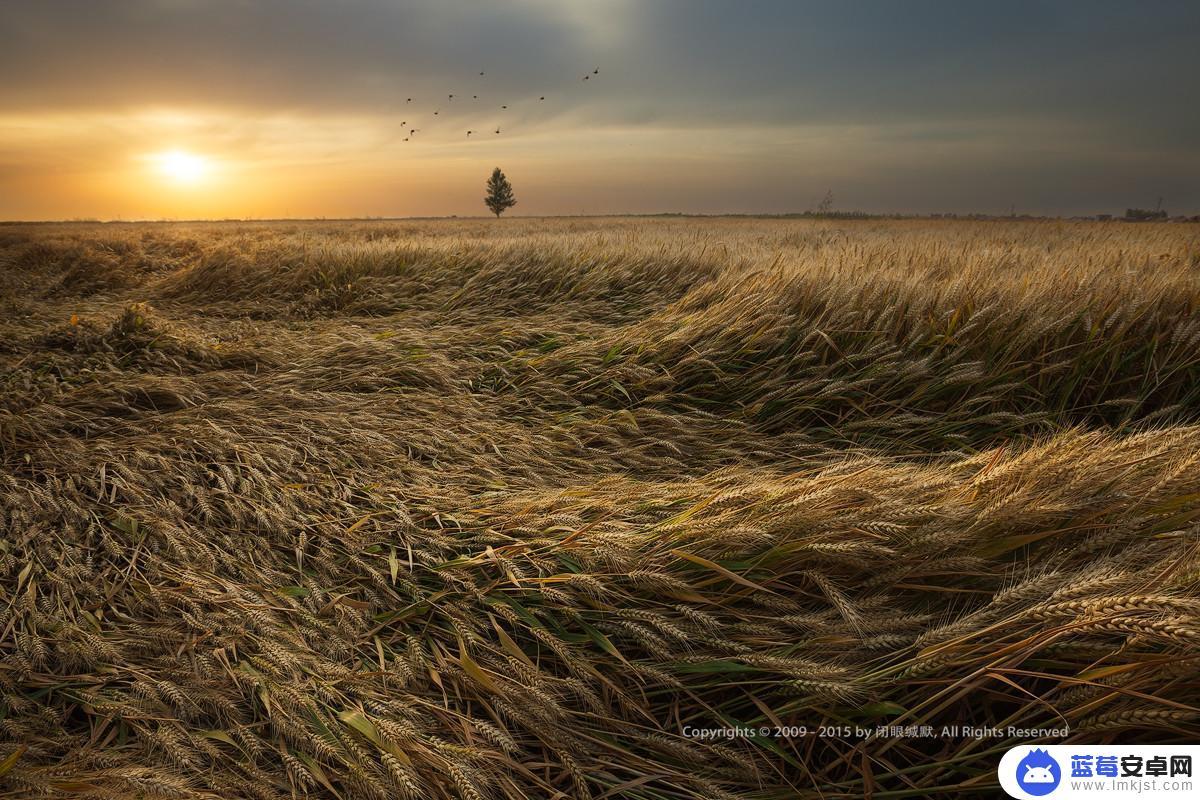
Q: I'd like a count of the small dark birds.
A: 14